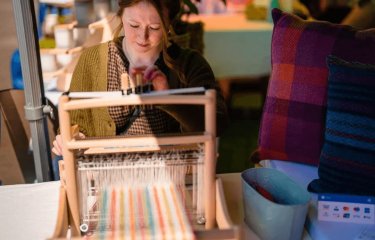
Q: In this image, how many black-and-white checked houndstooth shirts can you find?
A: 1